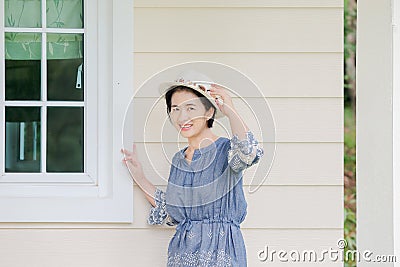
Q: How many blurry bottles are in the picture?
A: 0